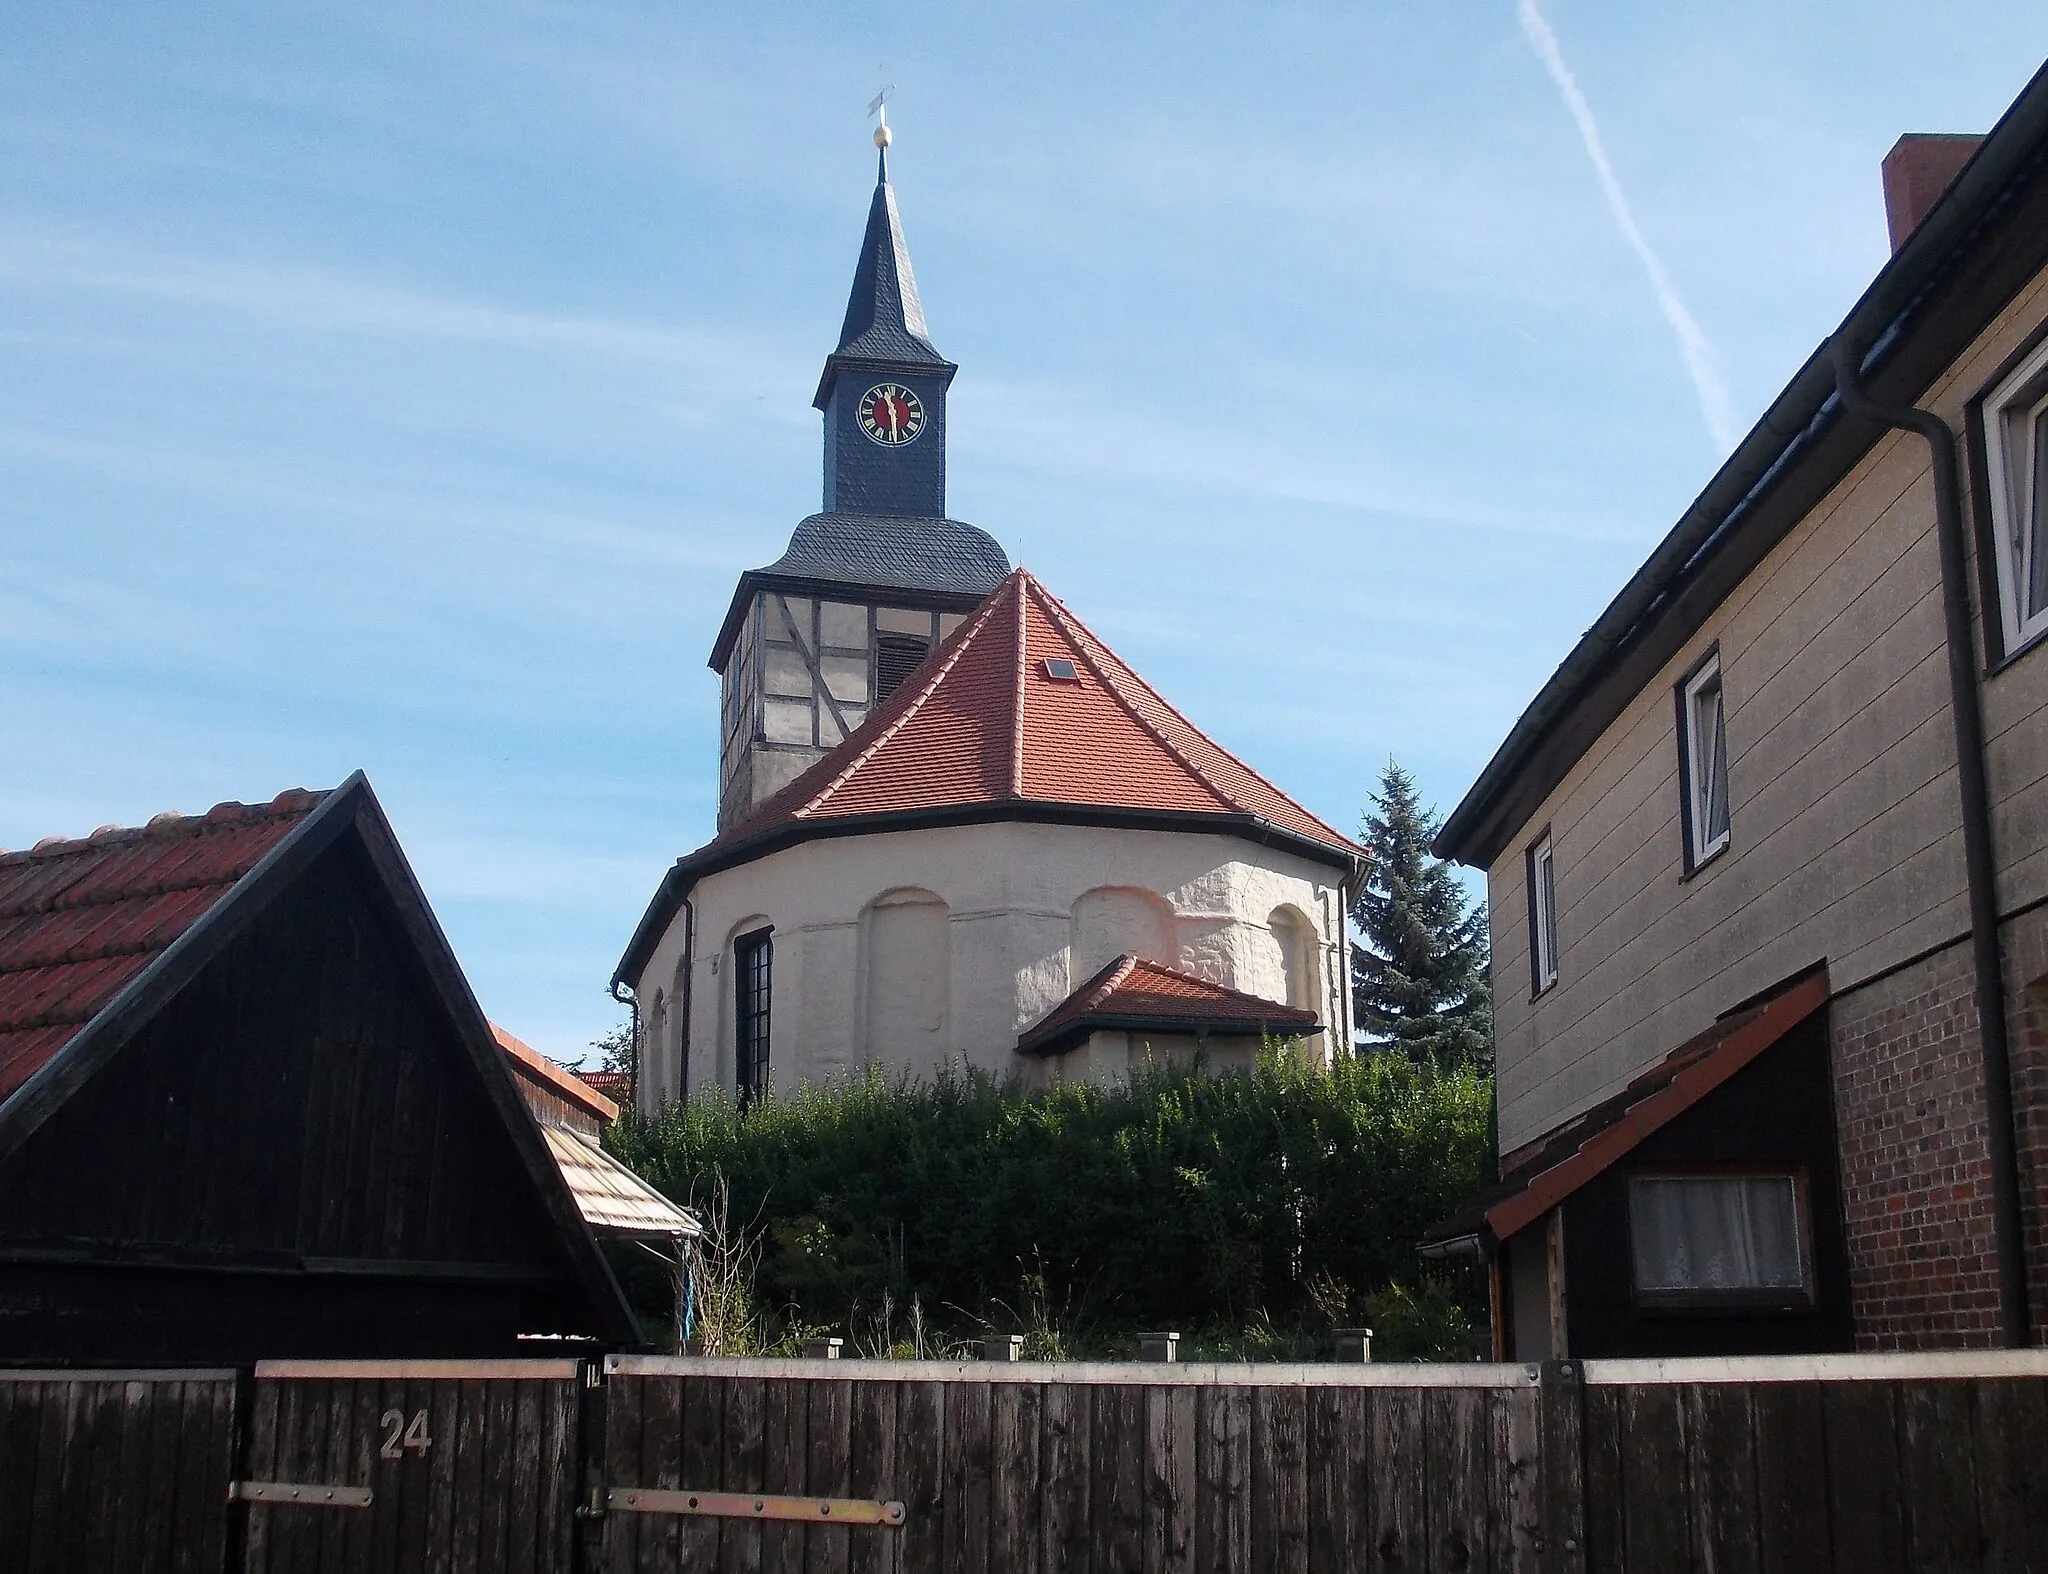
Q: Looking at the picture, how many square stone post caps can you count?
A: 4